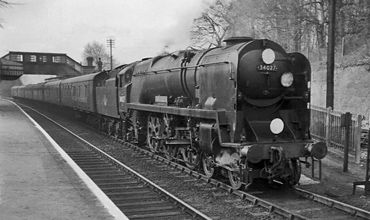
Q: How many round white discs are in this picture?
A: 3